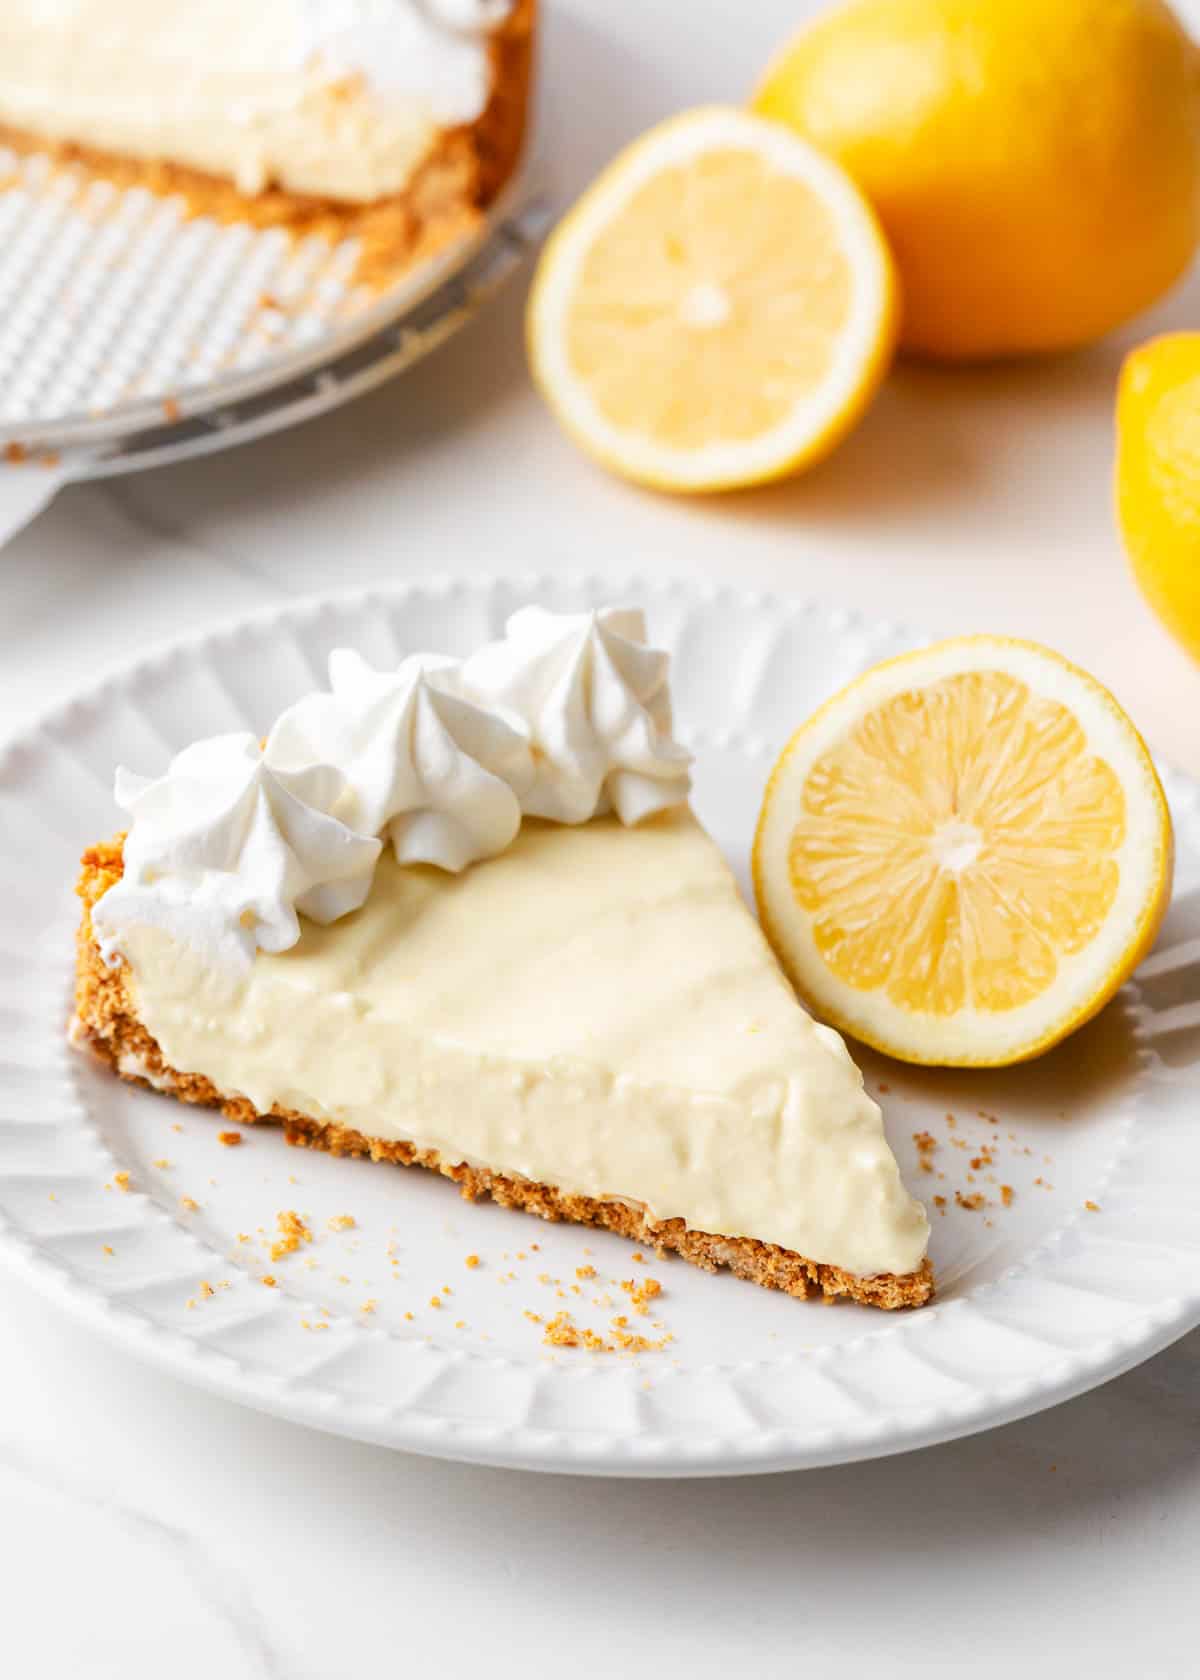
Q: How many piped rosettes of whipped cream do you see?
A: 3